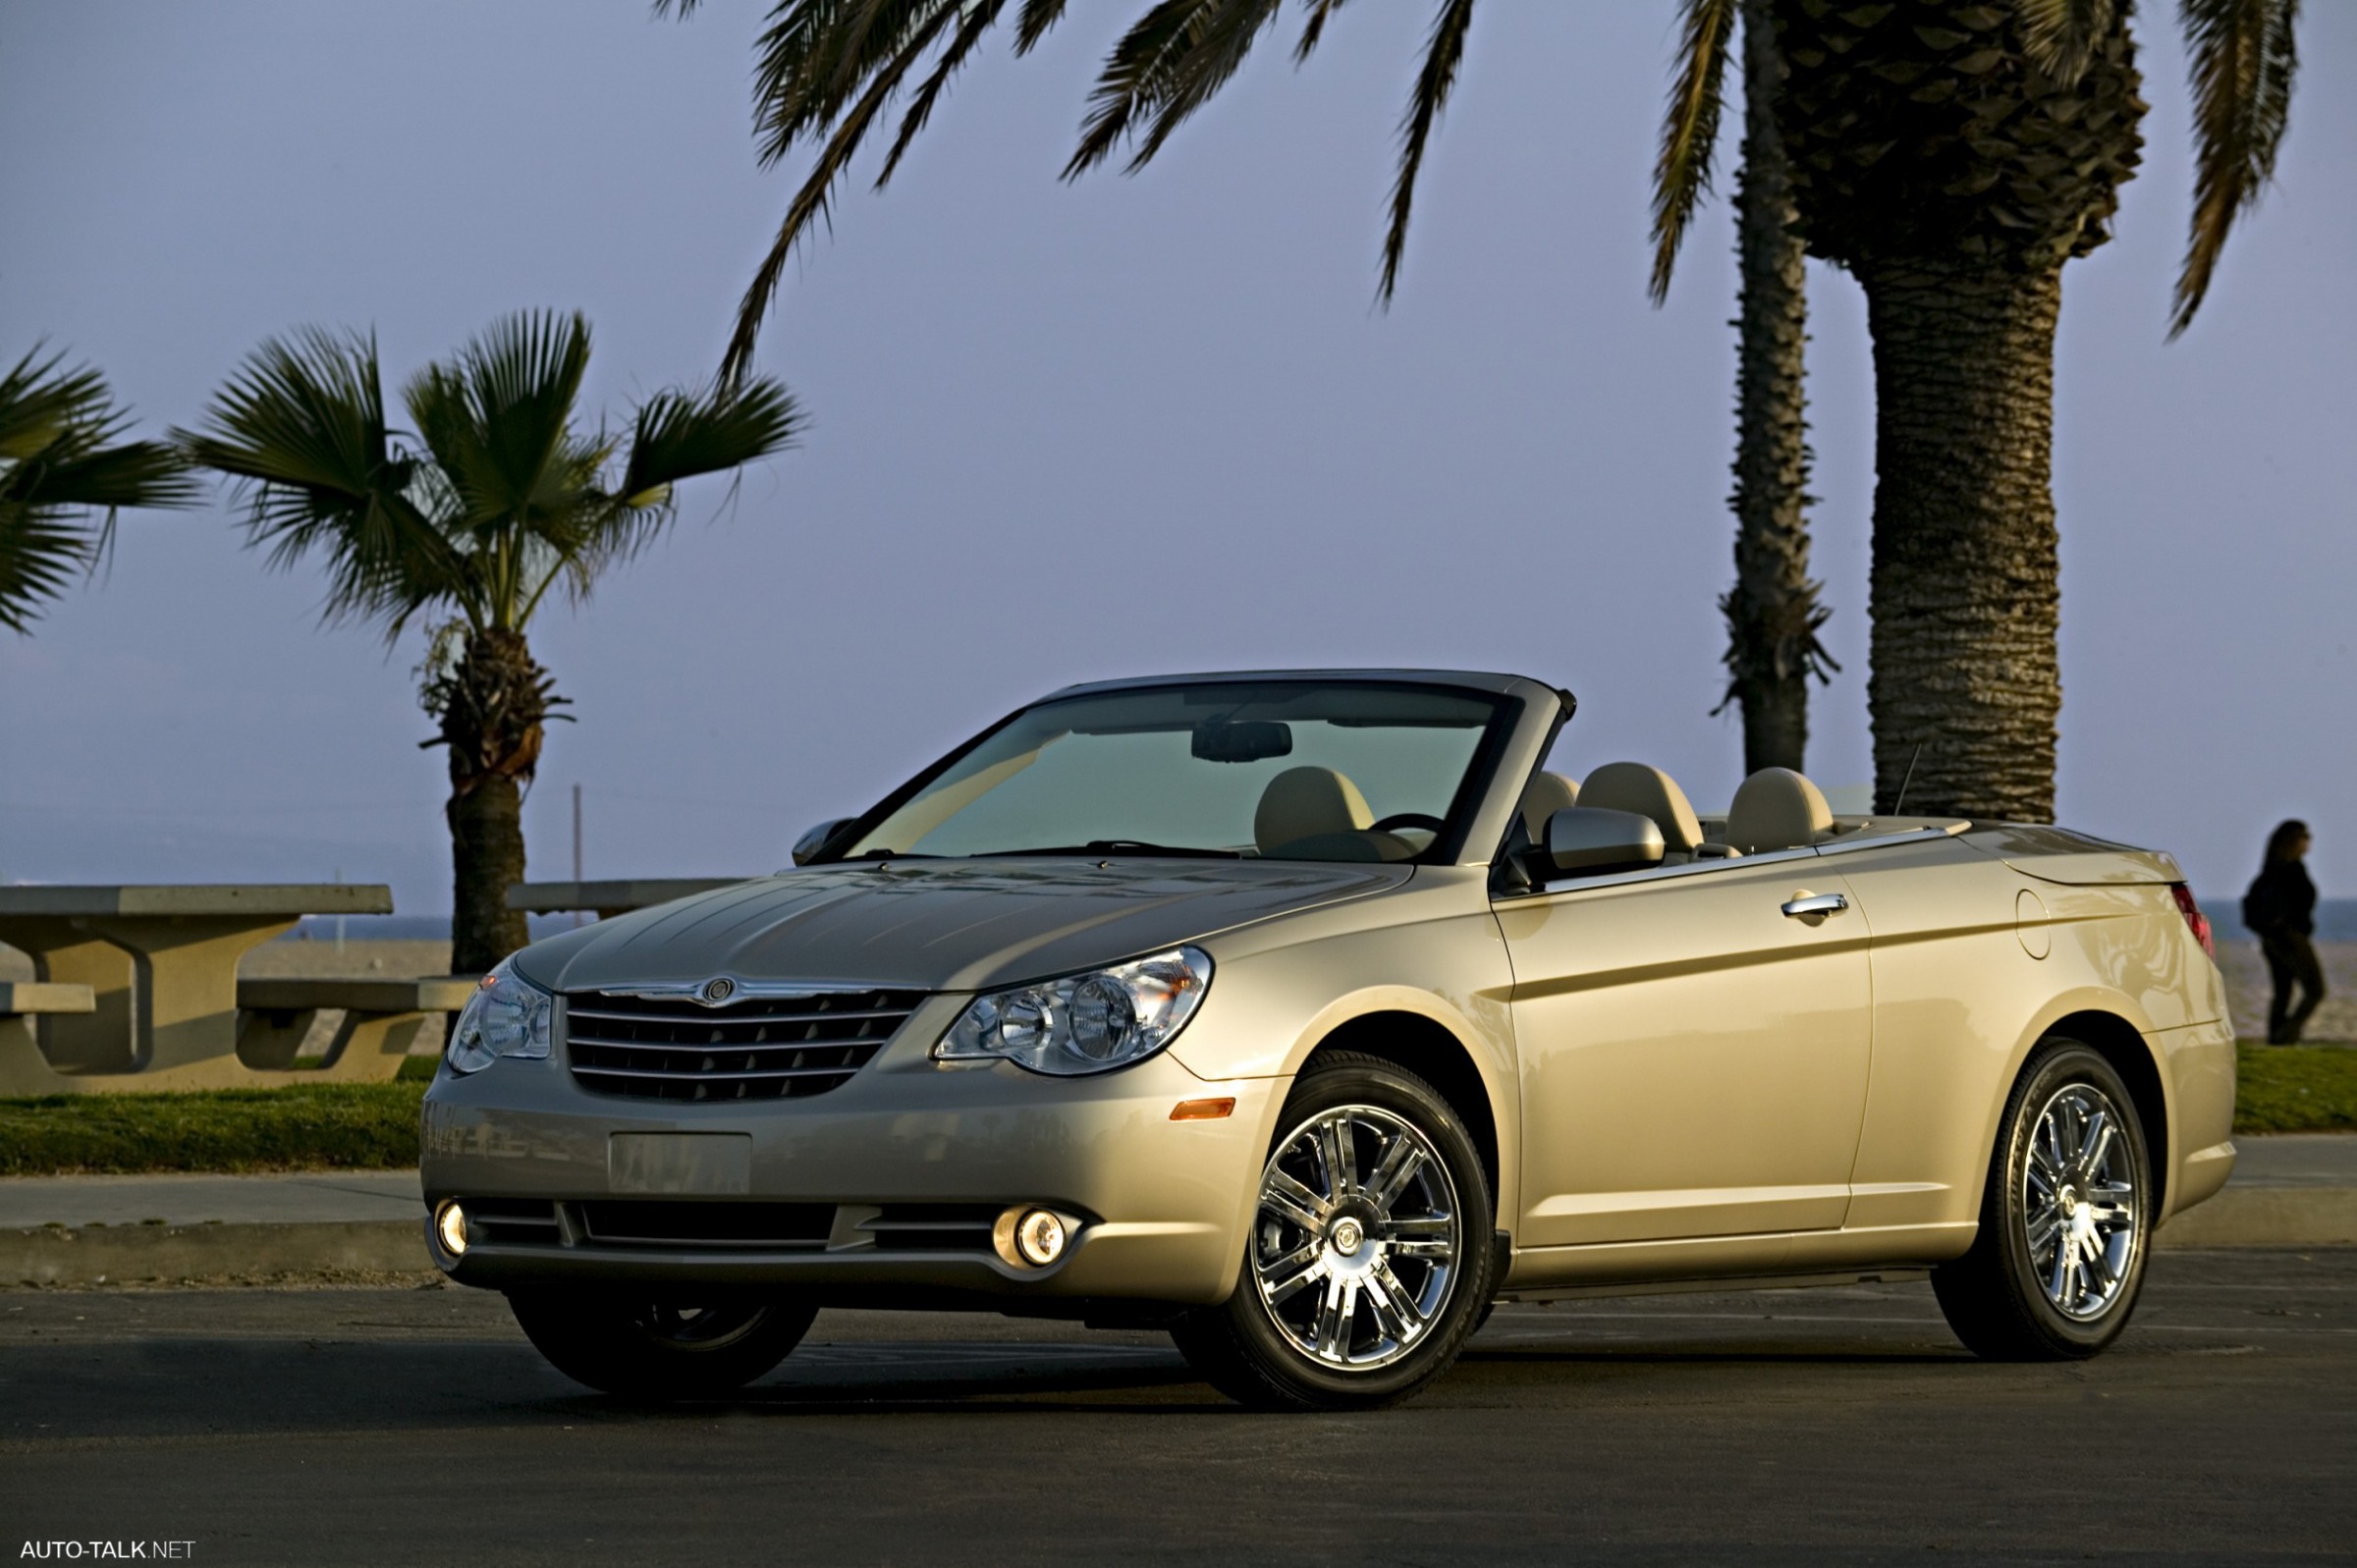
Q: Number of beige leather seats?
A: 4